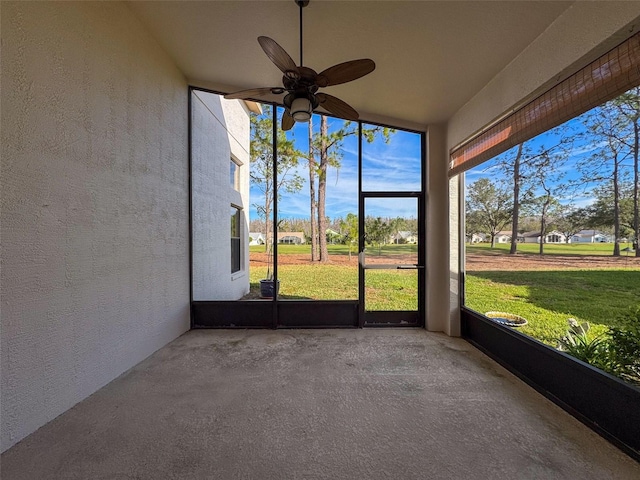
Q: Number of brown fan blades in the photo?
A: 5